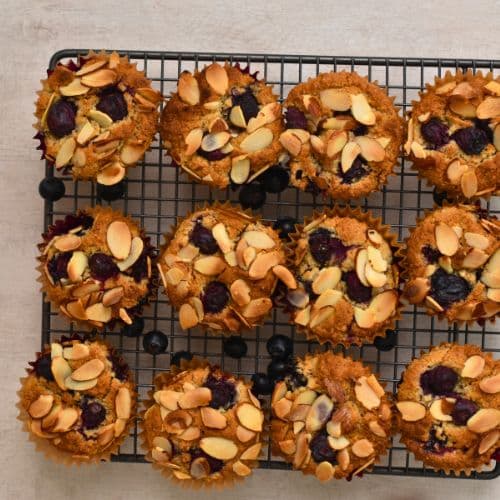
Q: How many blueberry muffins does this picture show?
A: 12